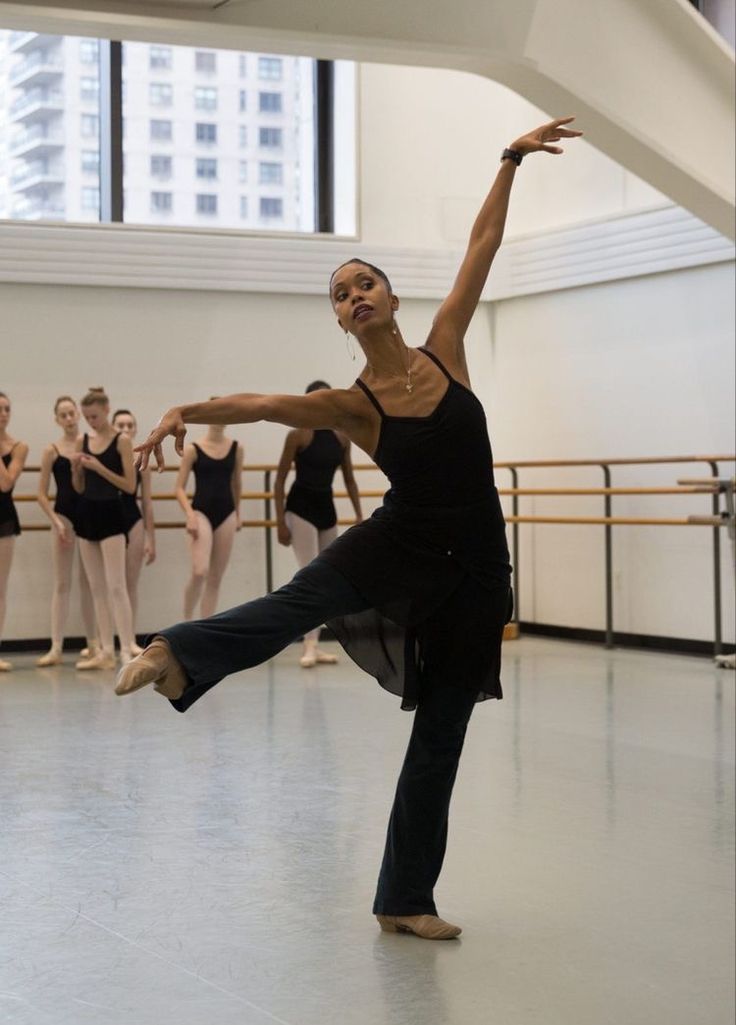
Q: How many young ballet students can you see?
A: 6